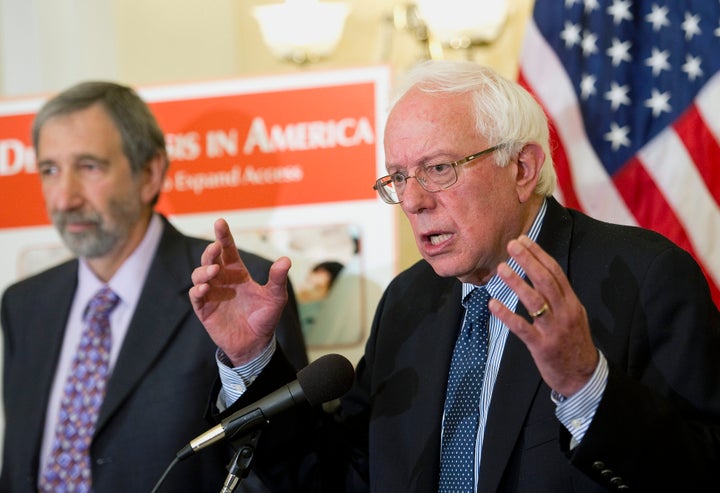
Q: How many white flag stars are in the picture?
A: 15